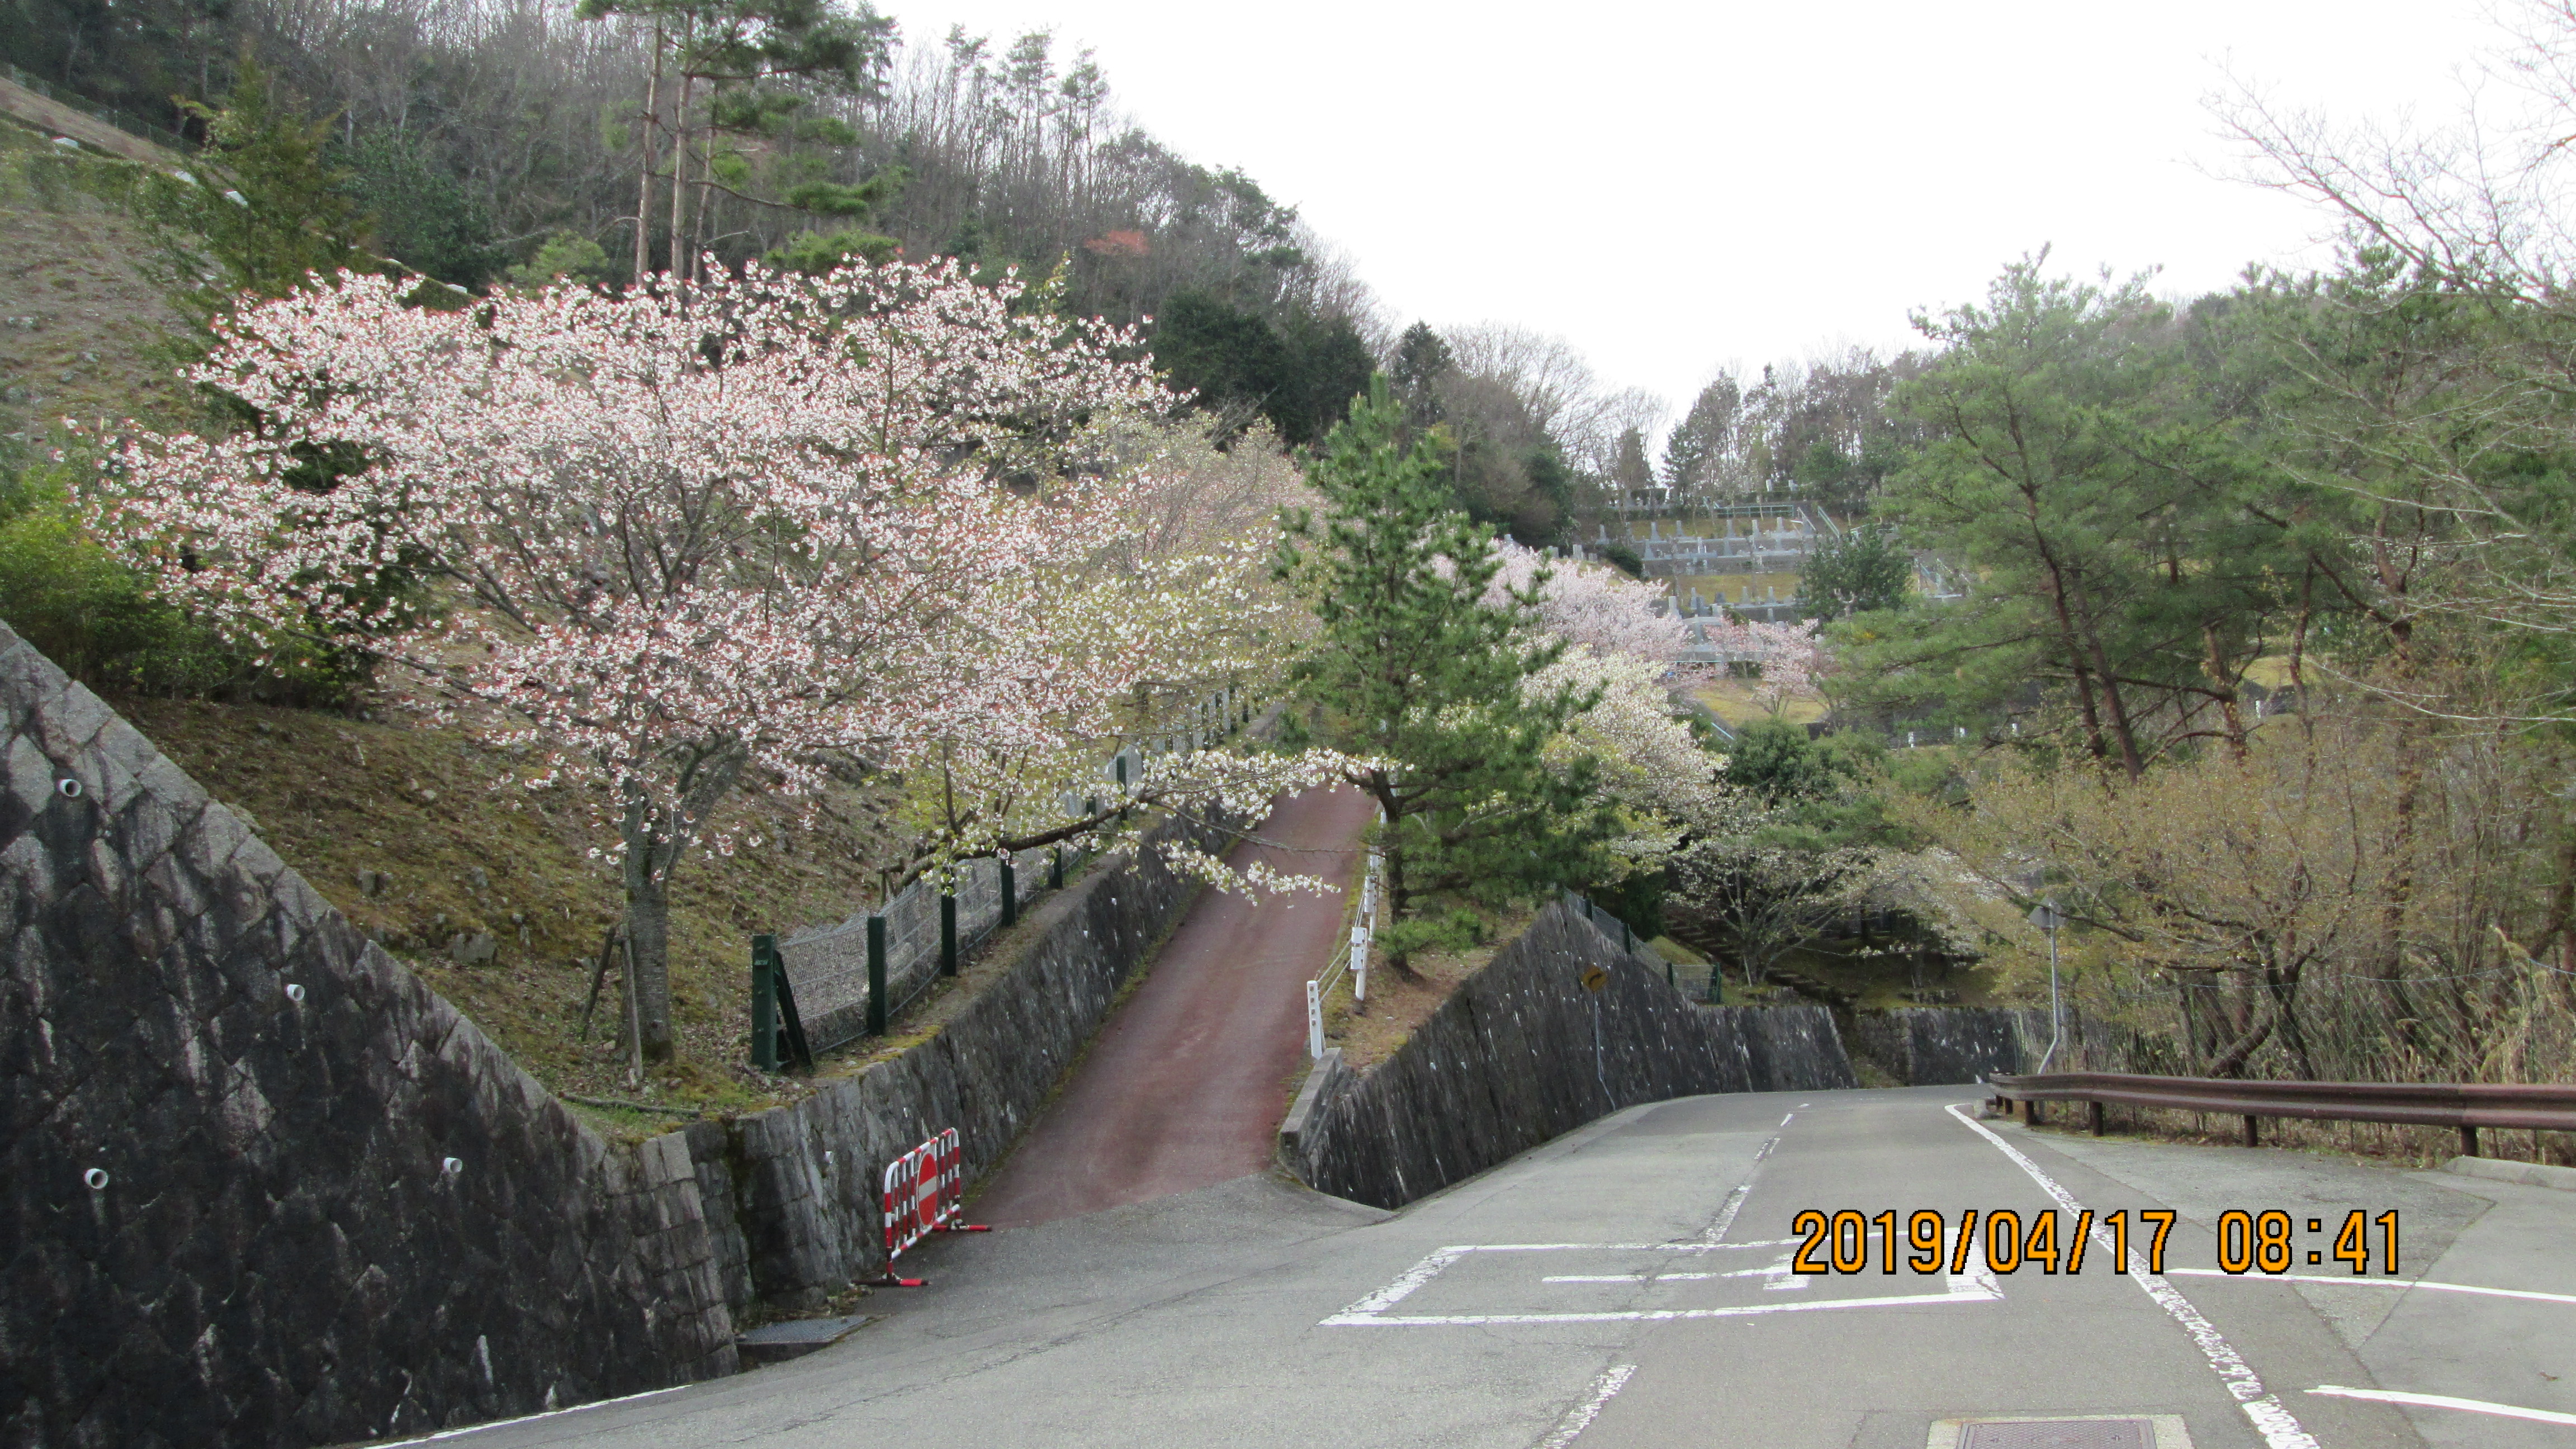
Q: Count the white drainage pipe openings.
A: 4